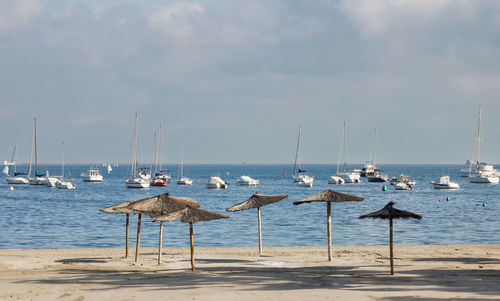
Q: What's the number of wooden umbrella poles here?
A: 7